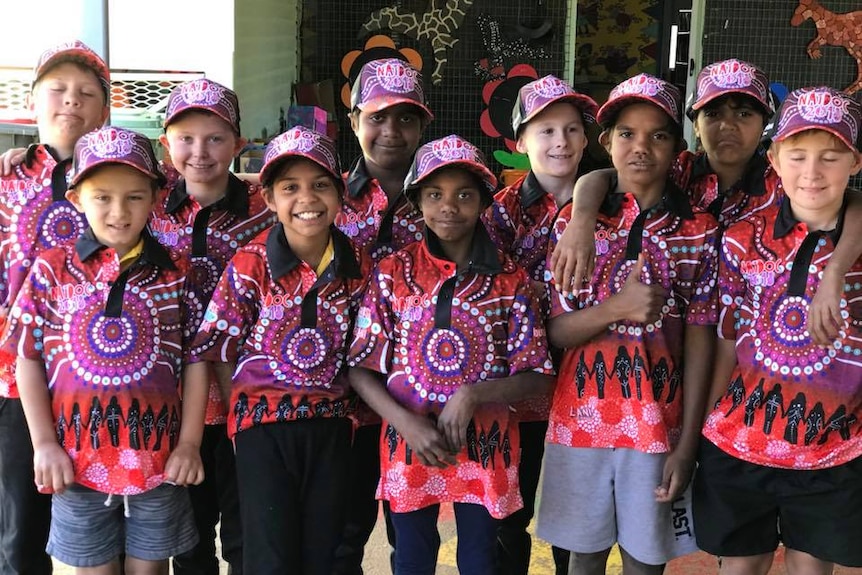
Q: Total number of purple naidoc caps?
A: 10